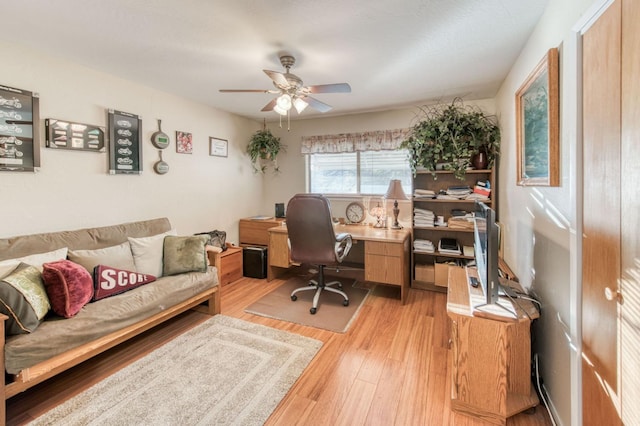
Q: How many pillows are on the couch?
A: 7